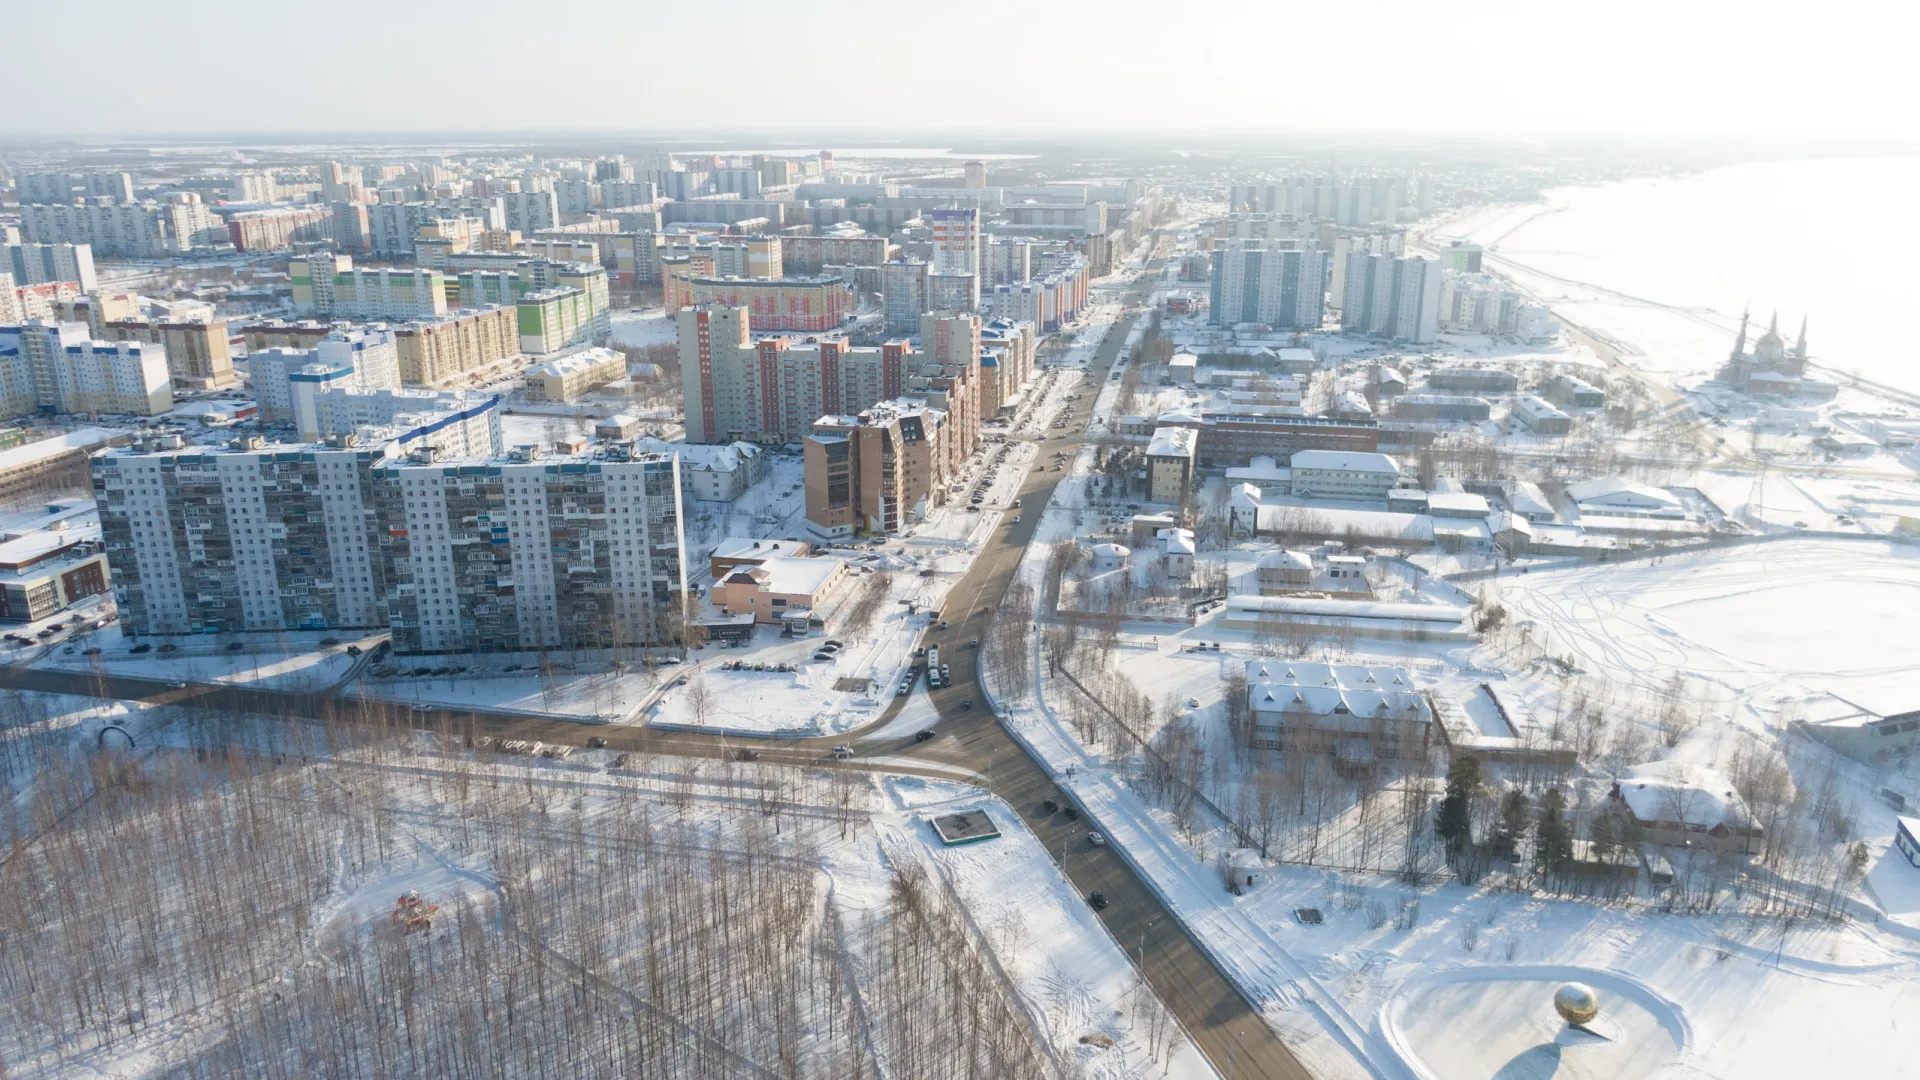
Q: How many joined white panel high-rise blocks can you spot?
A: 2